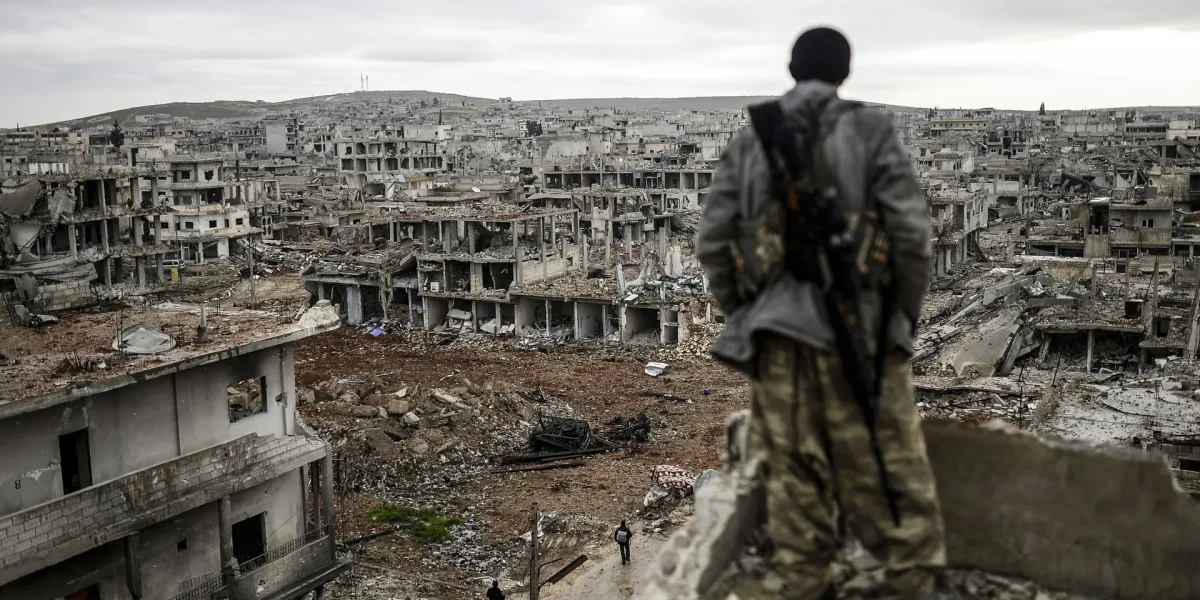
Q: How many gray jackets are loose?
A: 1